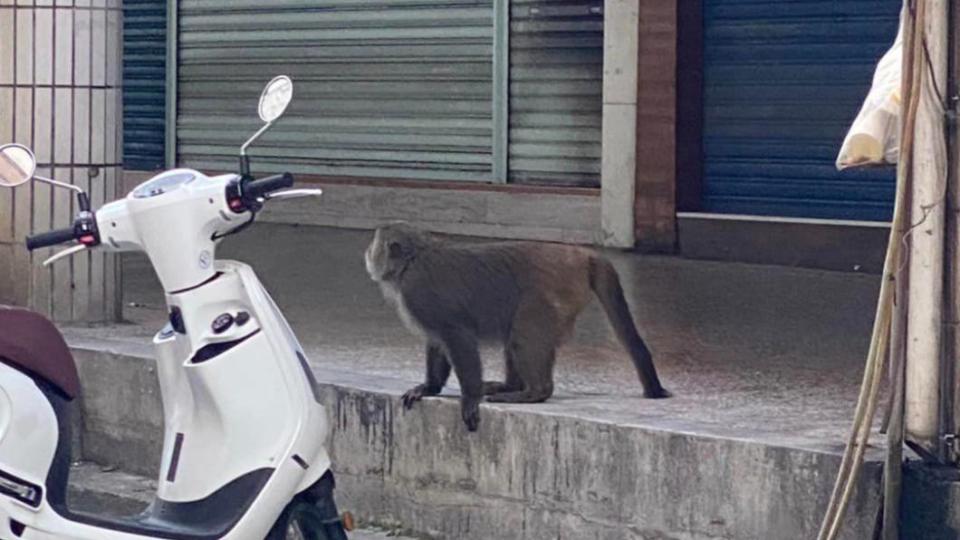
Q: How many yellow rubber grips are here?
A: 0